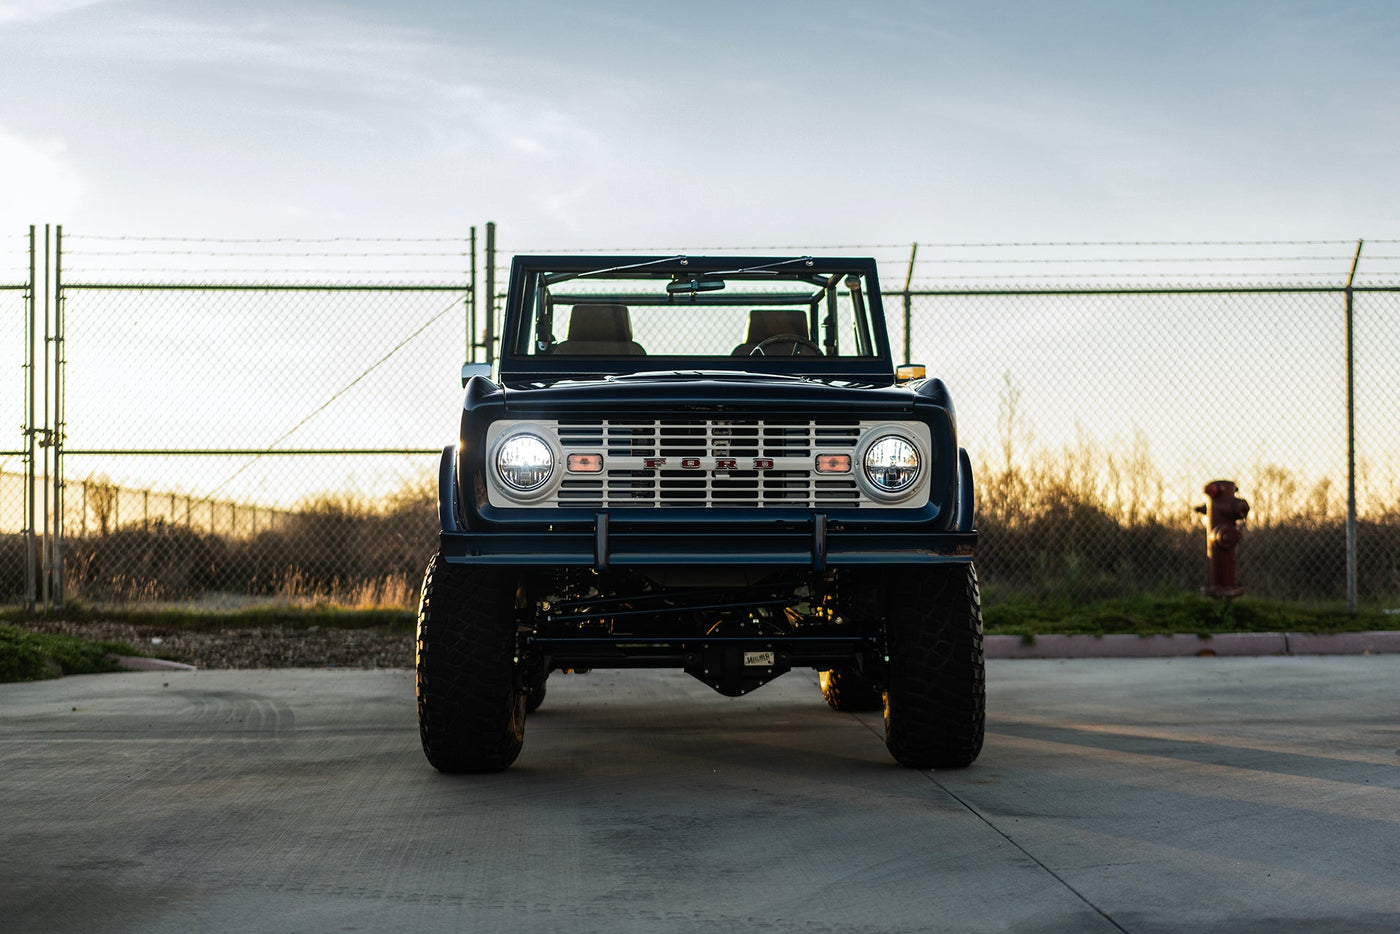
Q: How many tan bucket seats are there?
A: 2